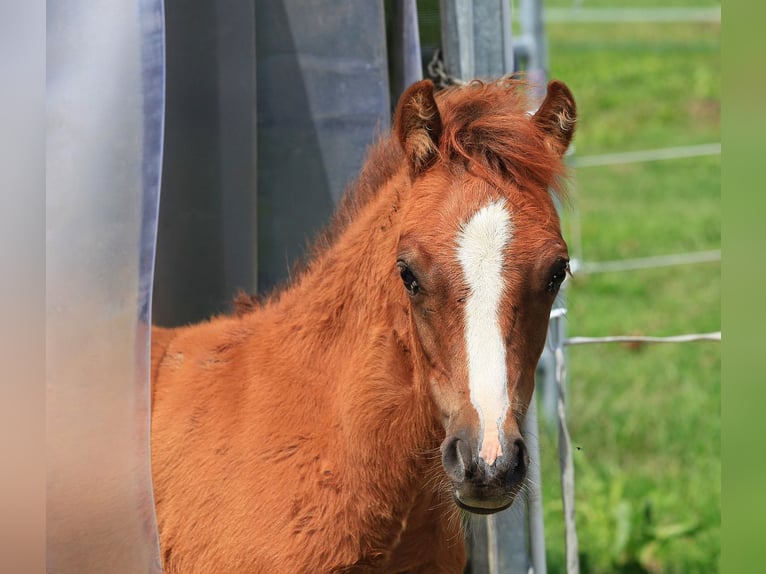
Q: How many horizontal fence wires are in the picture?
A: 4